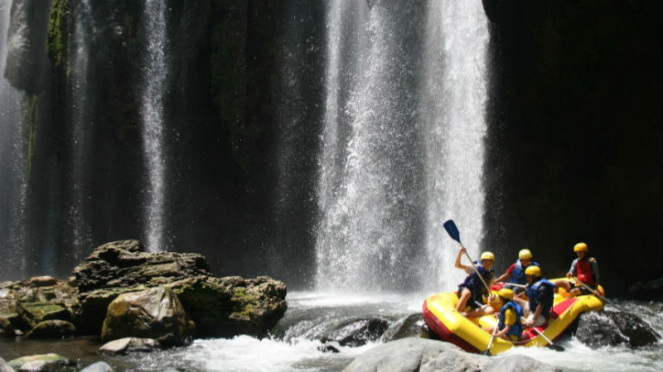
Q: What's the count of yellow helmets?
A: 5